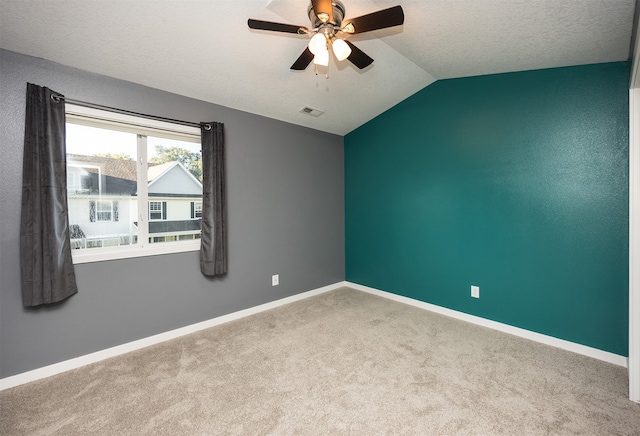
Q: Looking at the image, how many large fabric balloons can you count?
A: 0